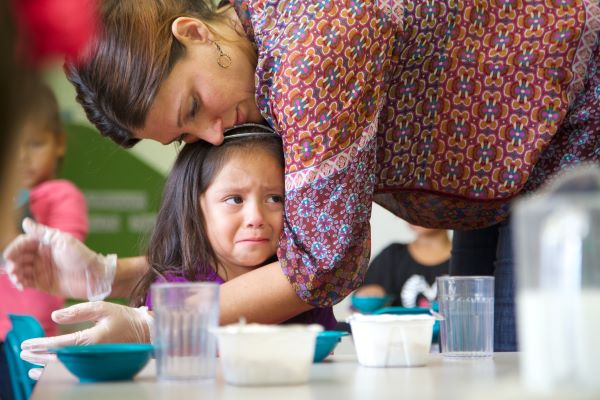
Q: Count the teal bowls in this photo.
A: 4